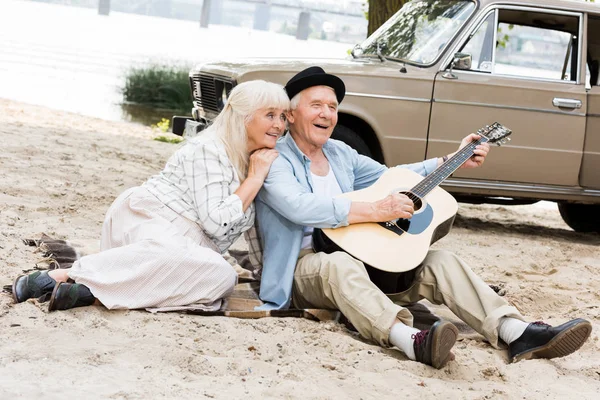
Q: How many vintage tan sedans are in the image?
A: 1